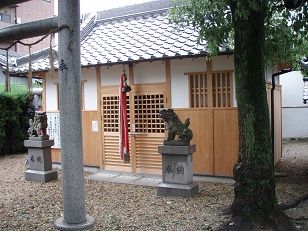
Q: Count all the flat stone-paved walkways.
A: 1